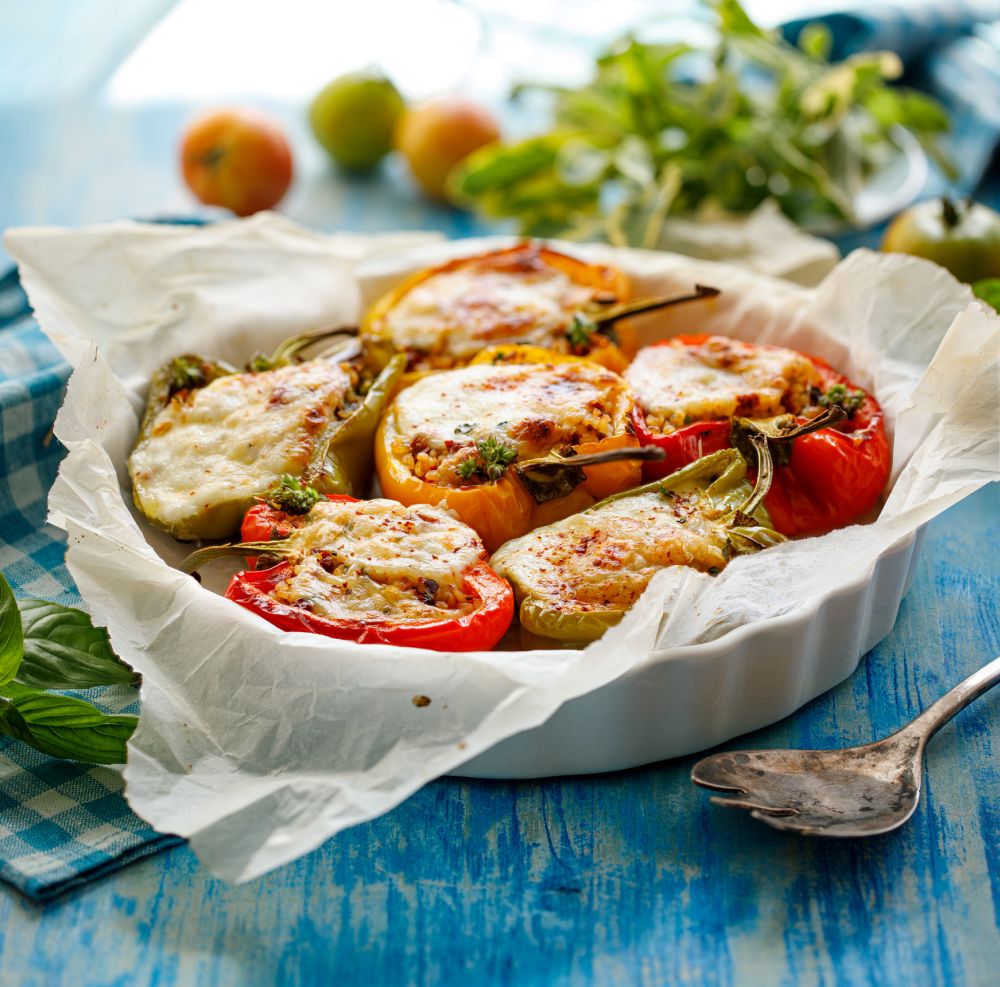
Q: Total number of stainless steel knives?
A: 0